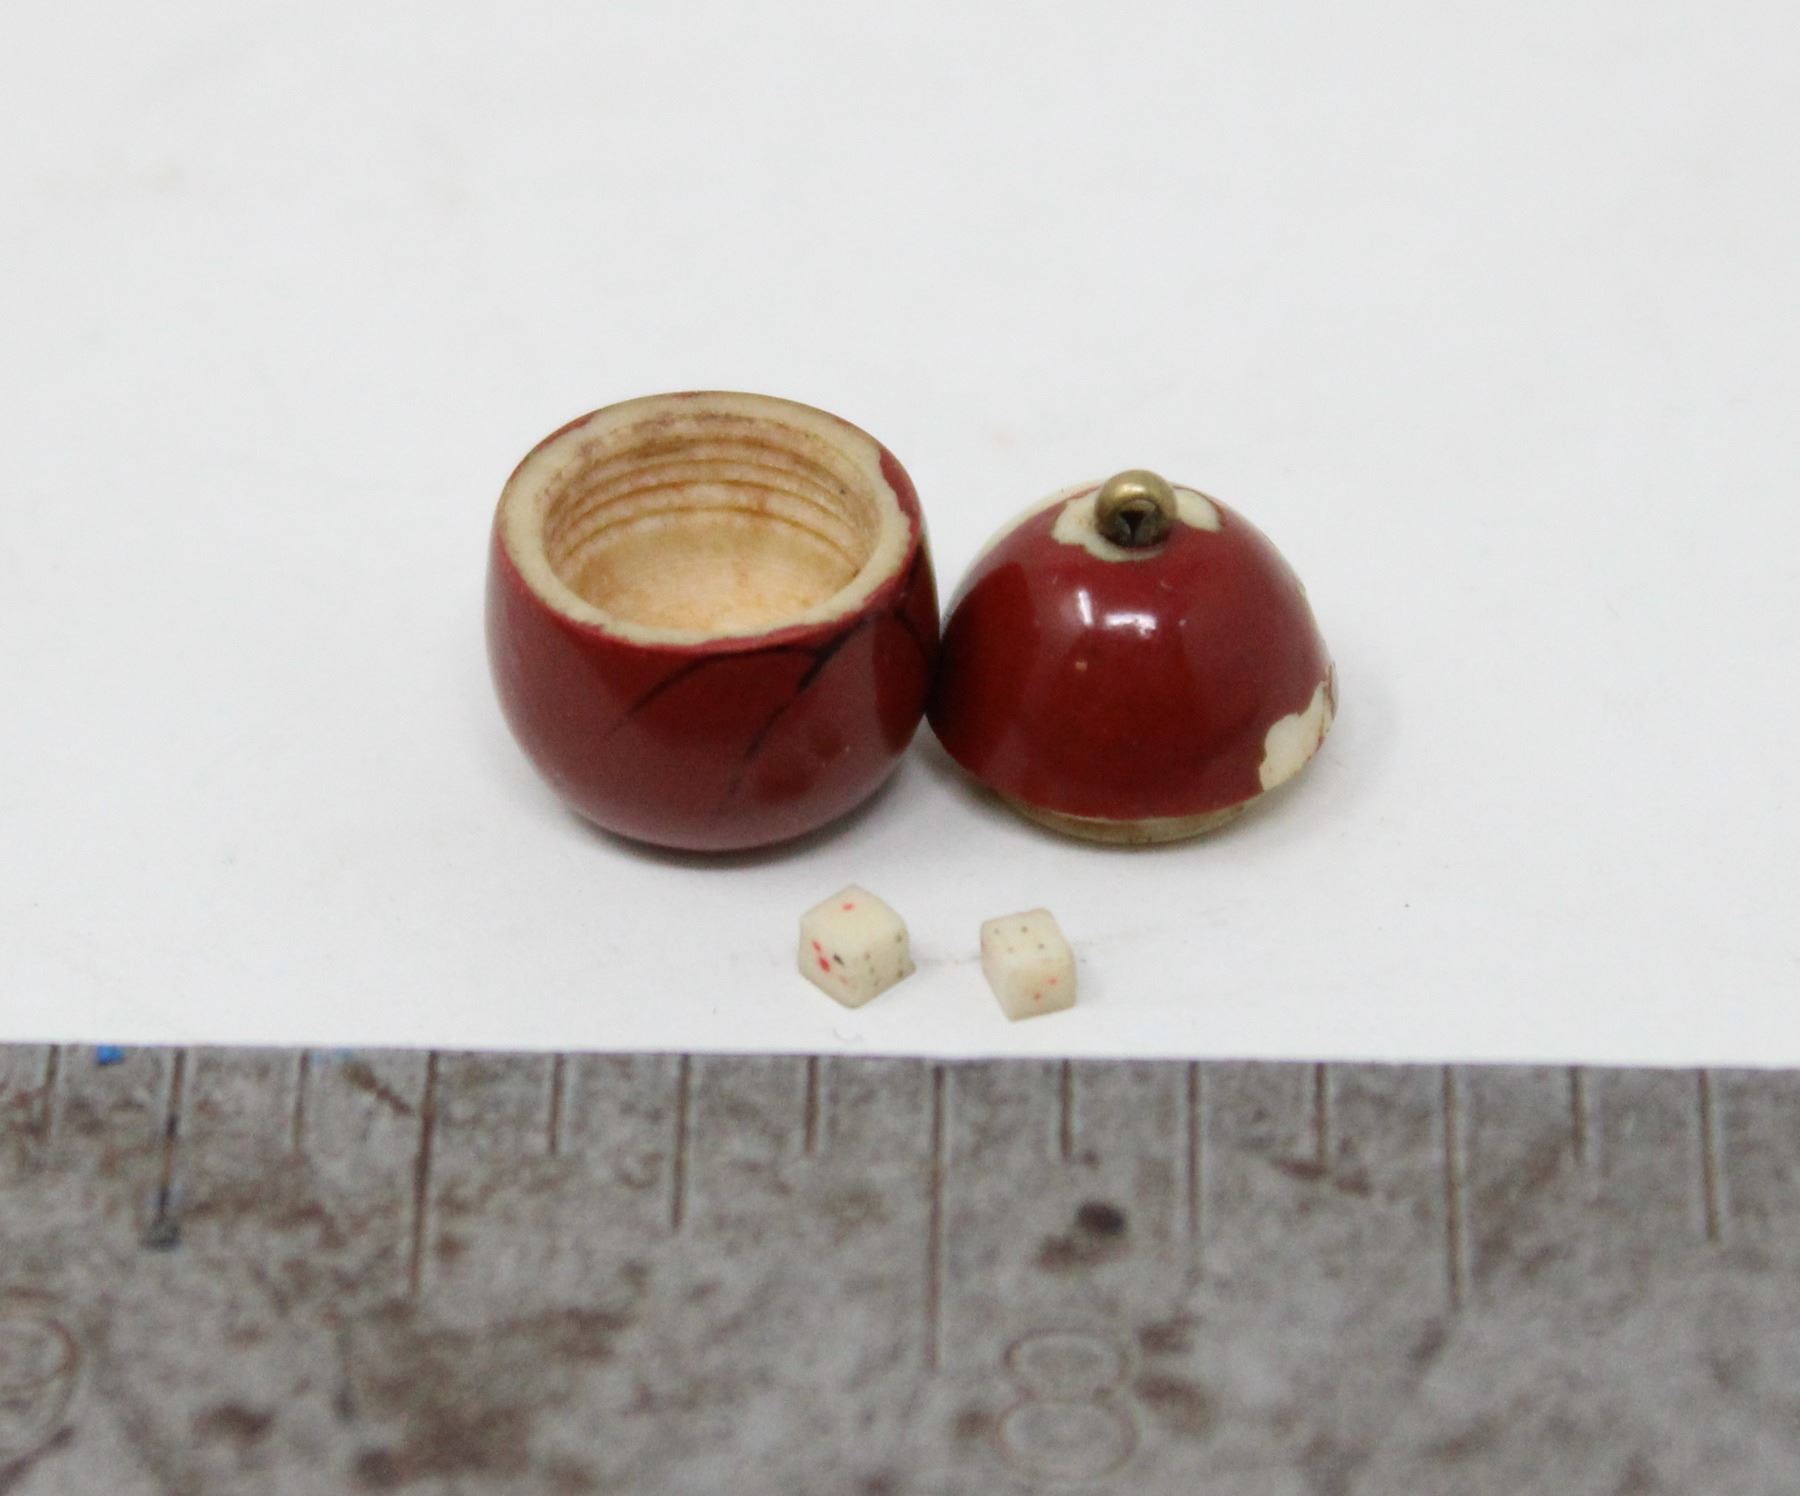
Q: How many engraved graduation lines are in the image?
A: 14